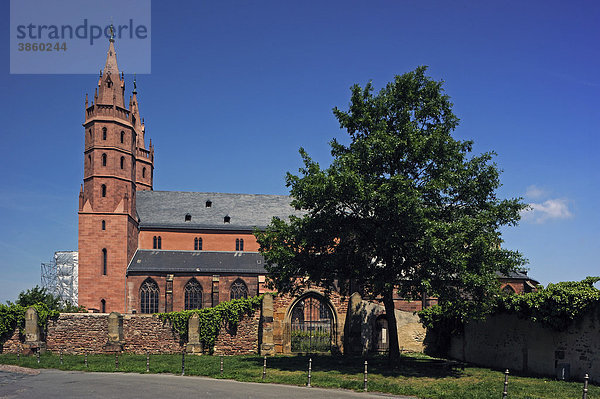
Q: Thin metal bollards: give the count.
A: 13